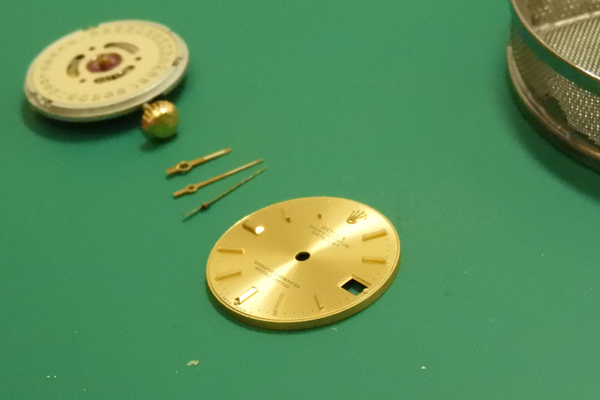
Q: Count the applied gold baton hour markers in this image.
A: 10